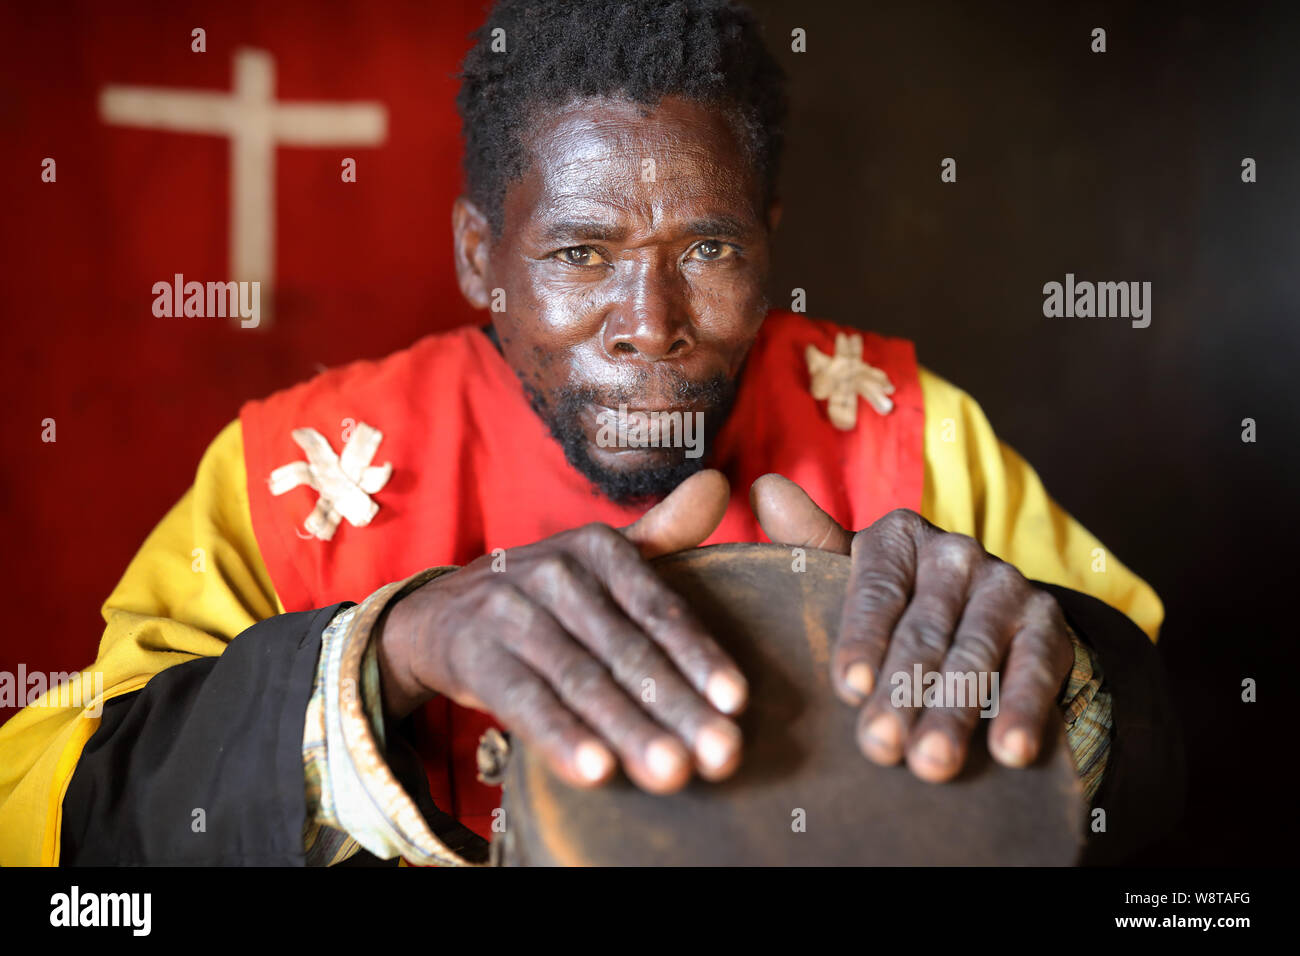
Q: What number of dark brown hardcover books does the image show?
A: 0